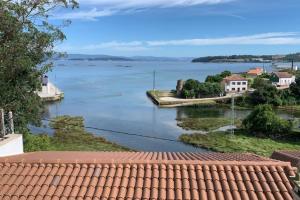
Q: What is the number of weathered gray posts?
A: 2